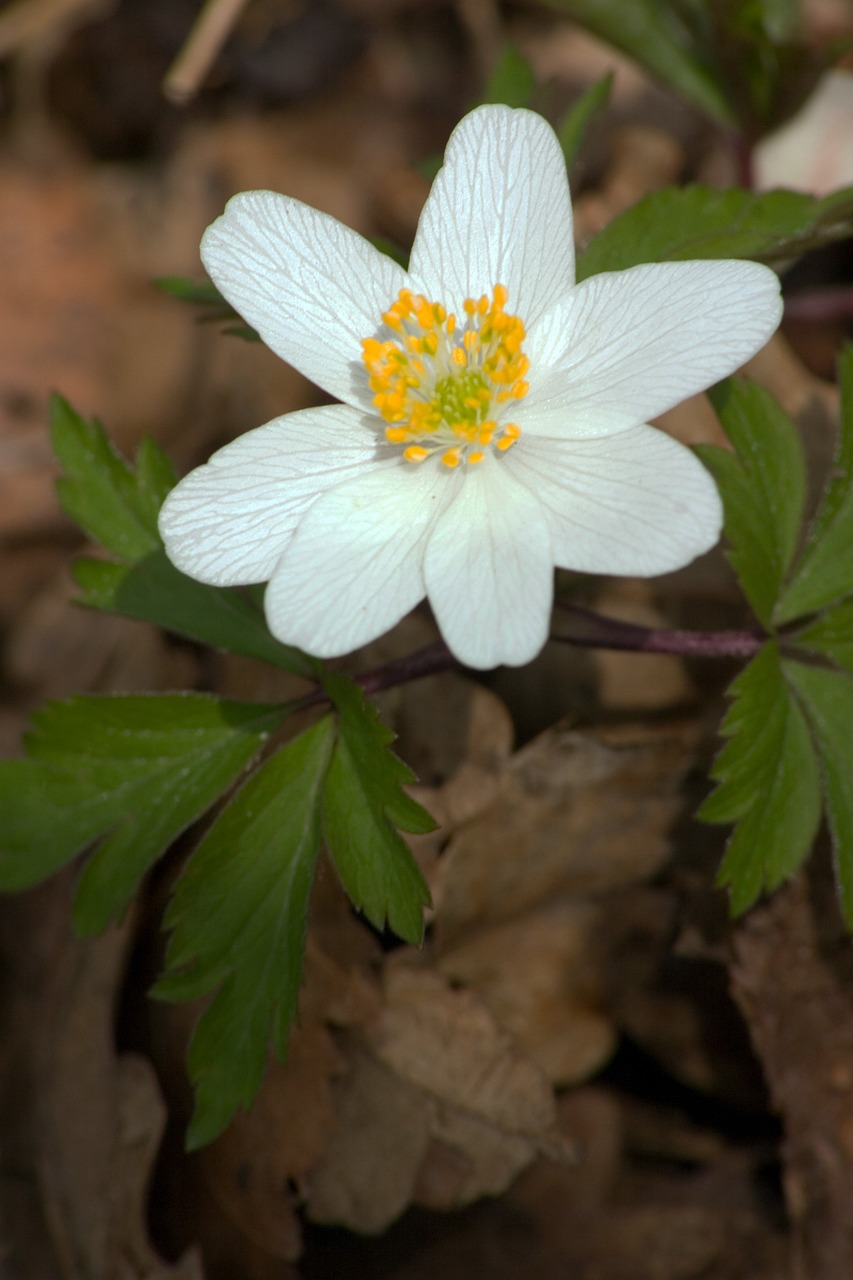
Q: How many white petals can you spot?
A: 7